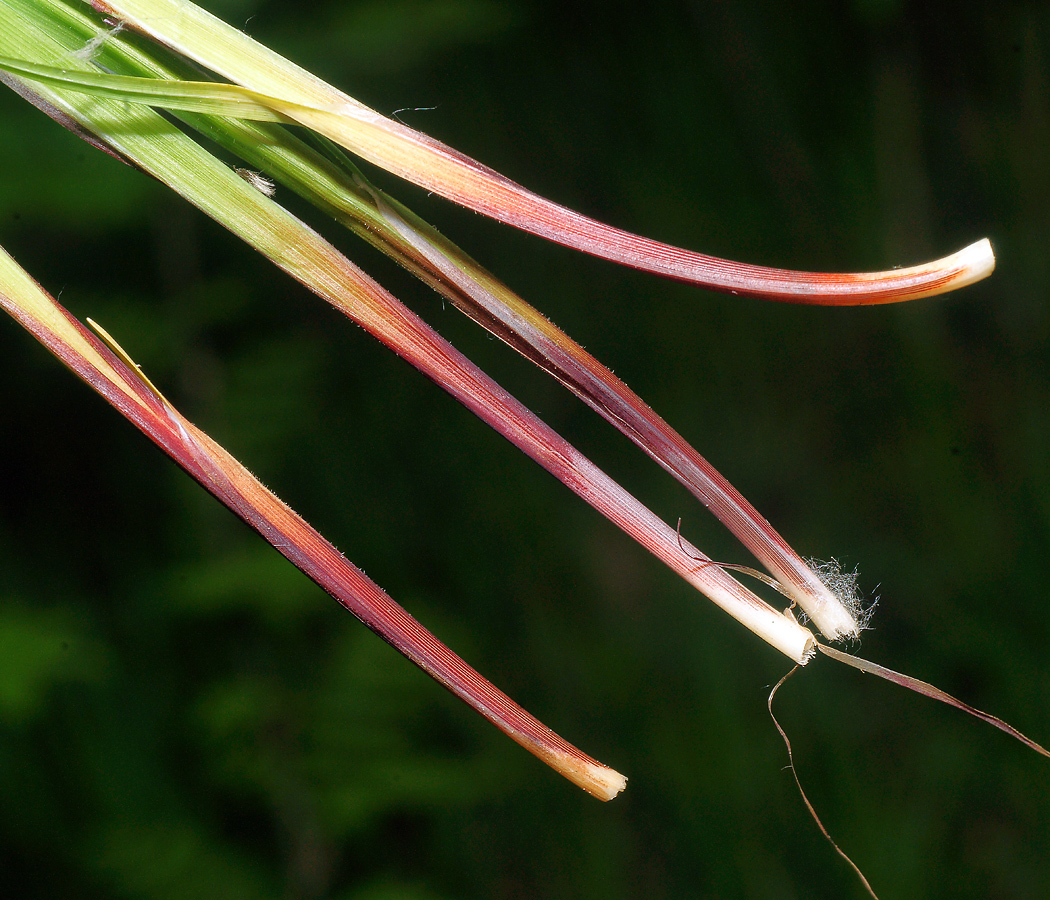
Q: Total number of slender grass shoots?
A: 4